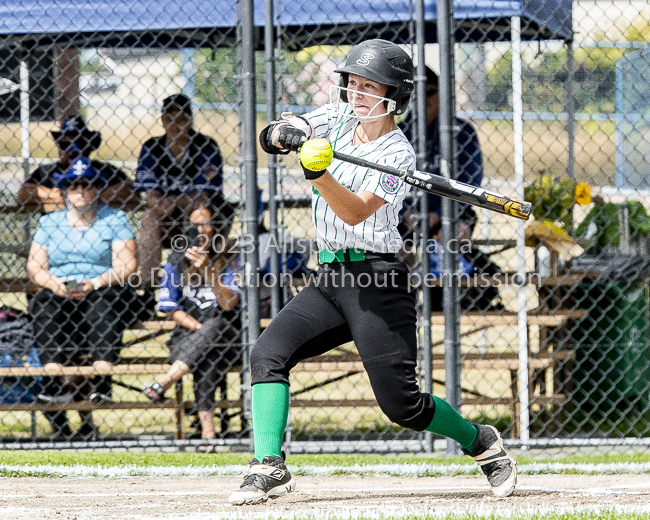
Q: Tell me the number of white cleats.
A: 2